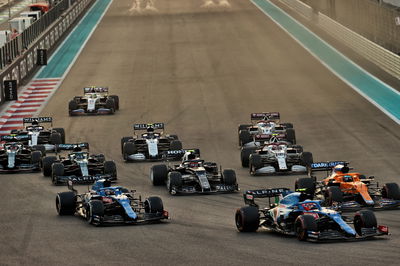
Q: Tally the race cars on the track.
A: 11